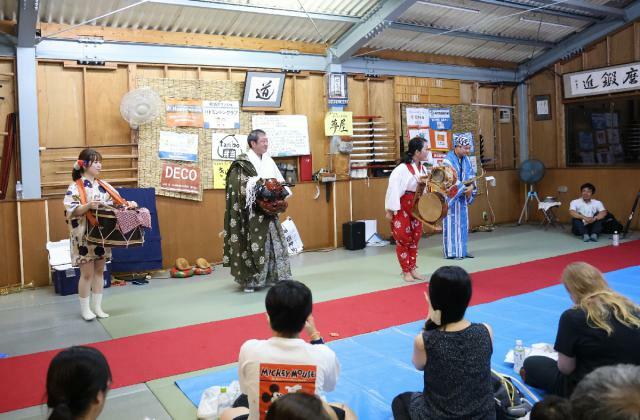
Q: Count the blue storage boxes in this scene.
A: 1